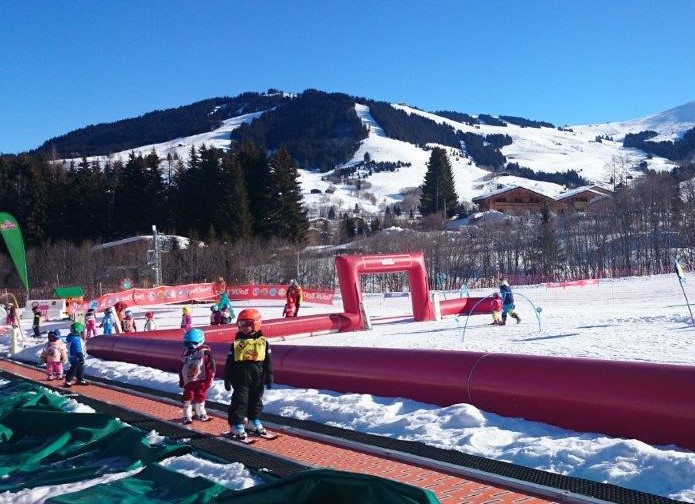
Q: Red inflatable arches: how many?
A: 1